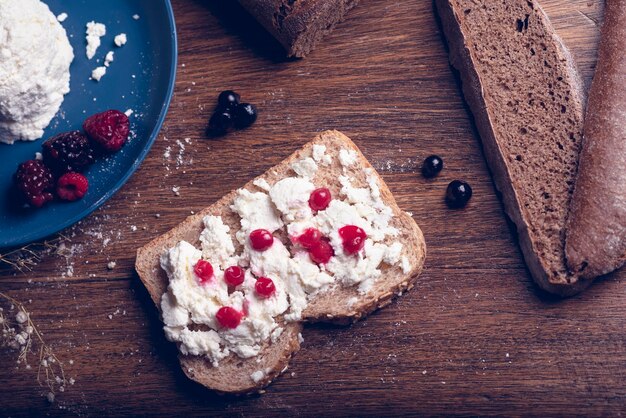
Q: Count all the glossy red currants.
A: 9